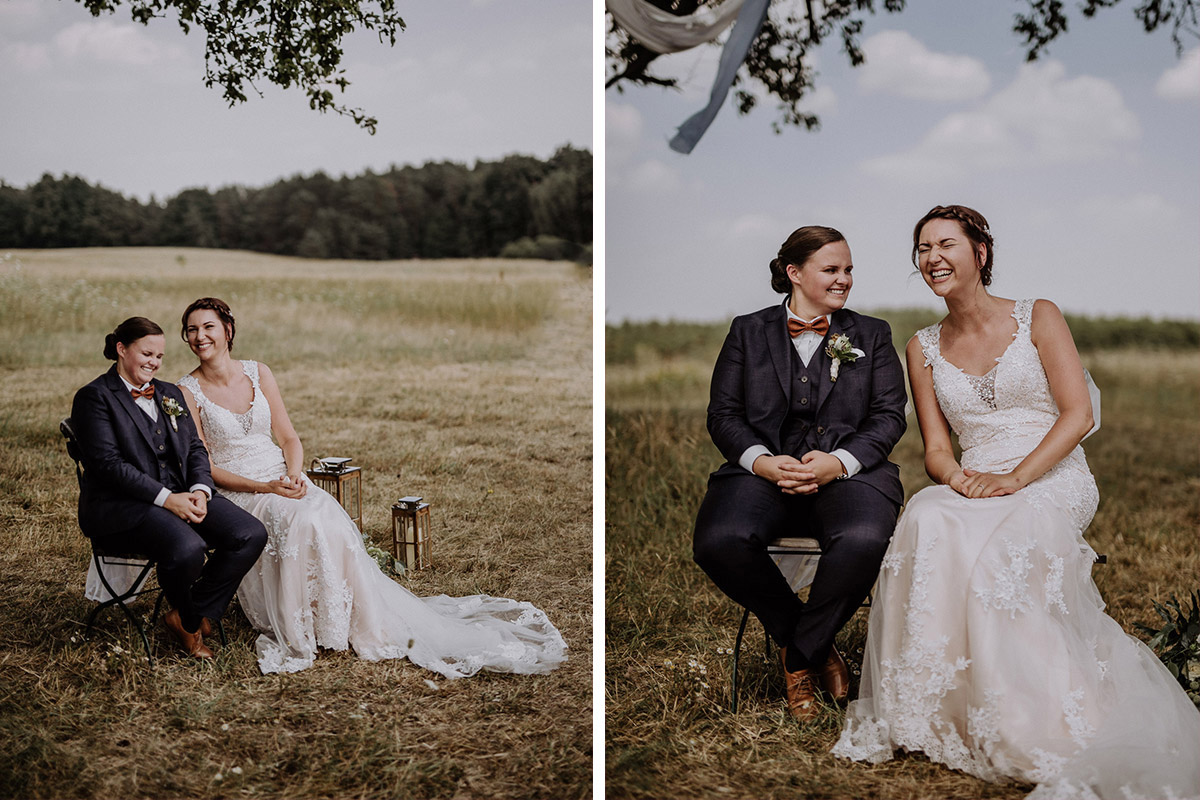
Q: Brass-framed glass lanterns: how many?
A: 2